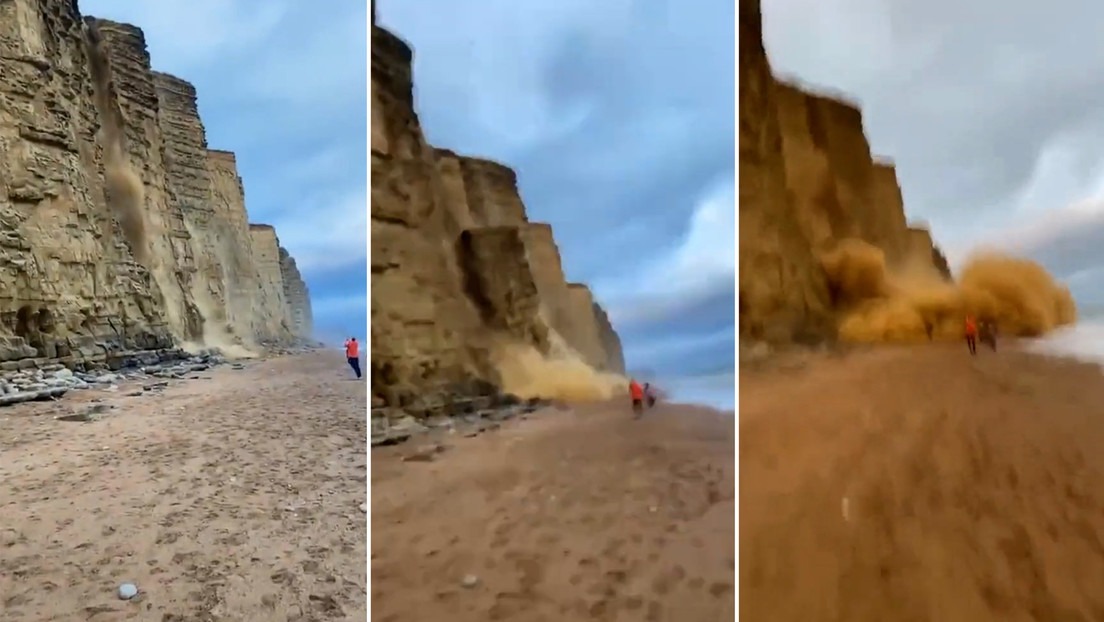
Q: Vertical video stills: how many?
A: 3